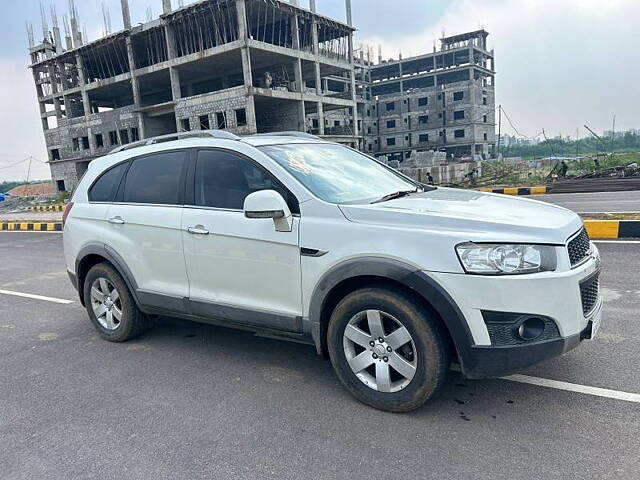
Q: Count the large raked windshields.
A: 1